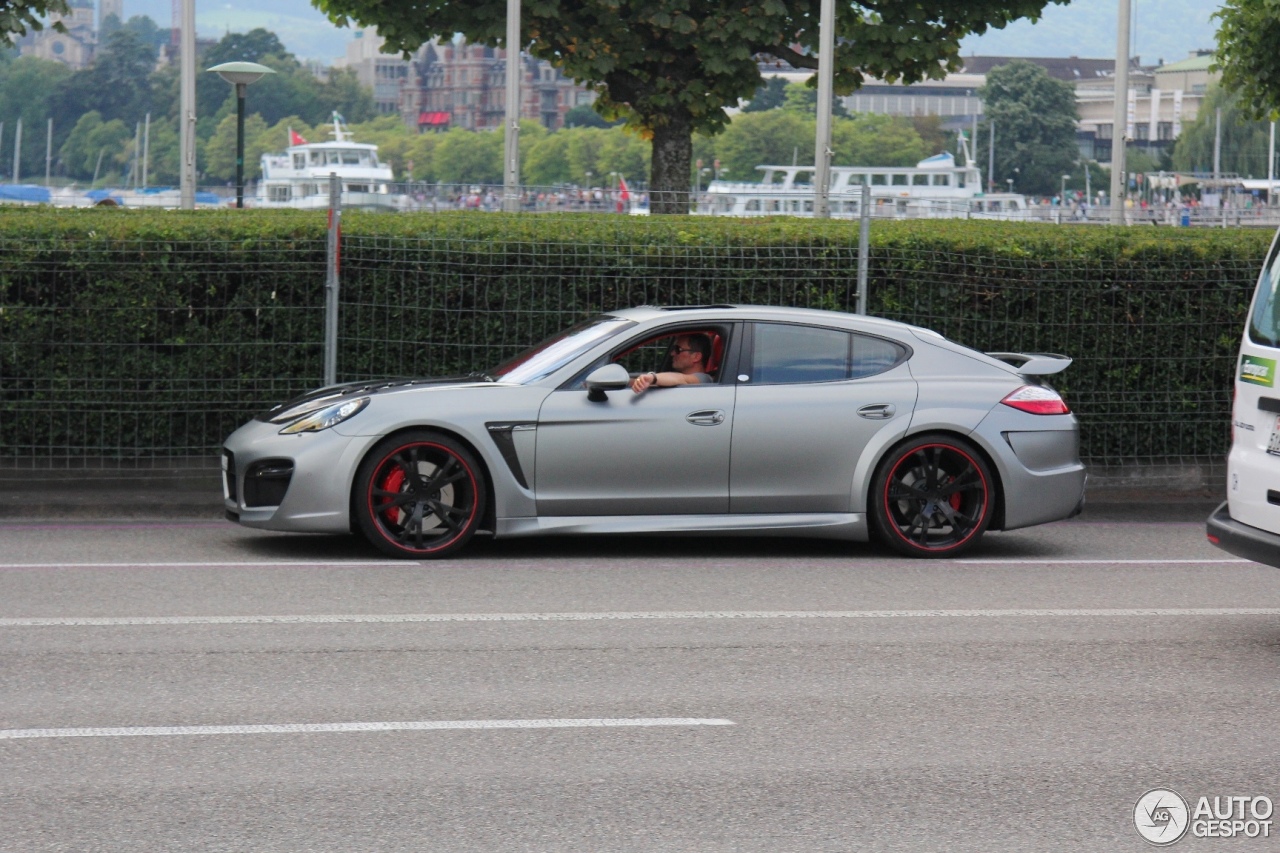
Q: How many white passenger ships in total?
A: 2